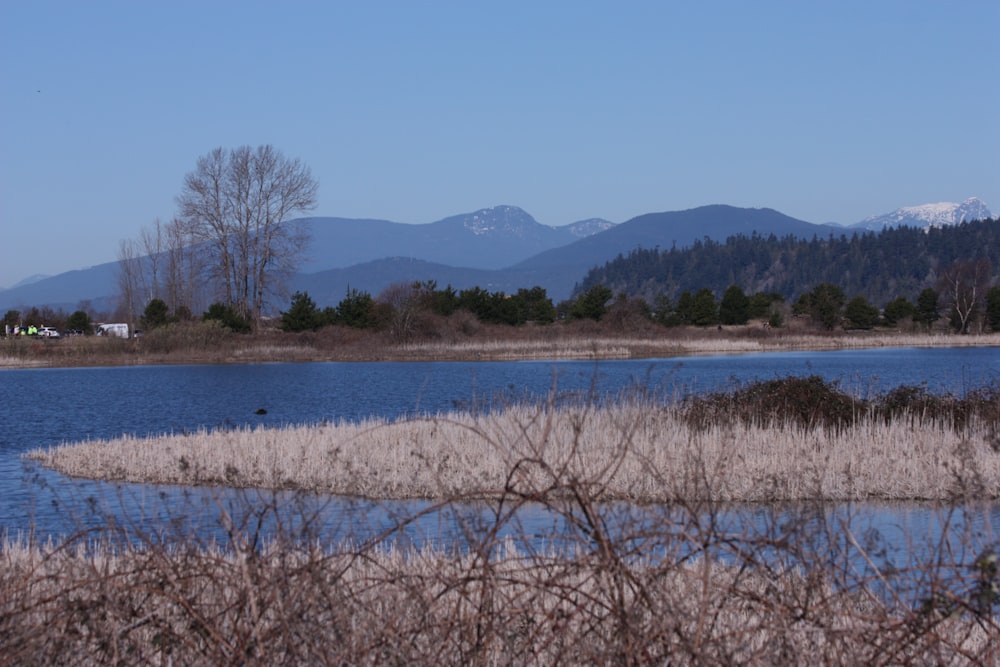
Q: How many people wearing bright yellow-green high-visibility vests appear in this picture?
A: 3